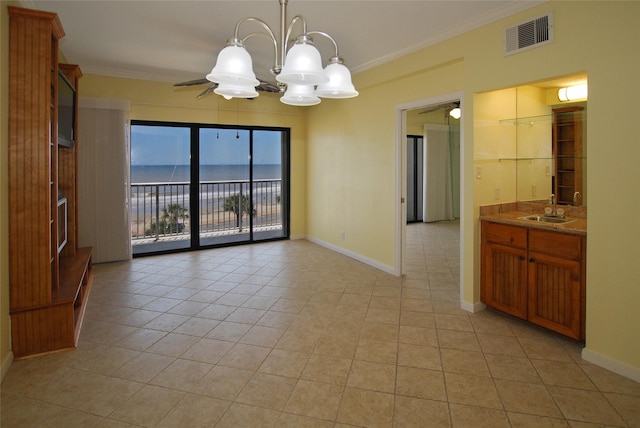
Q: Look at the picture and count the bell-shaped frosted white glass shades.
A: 5